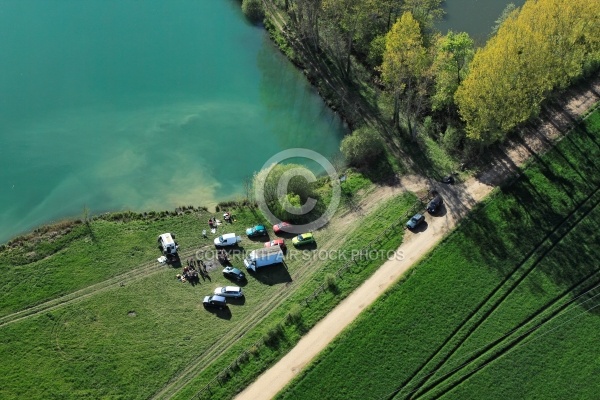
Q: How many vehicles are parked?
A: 12